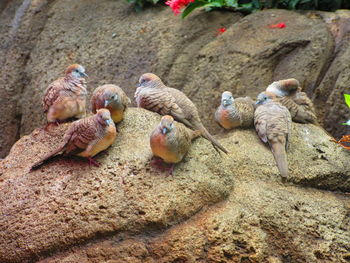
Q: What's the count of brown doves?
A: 8